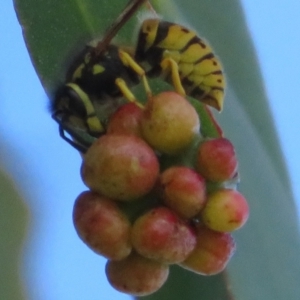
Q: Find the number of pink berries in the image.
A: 10